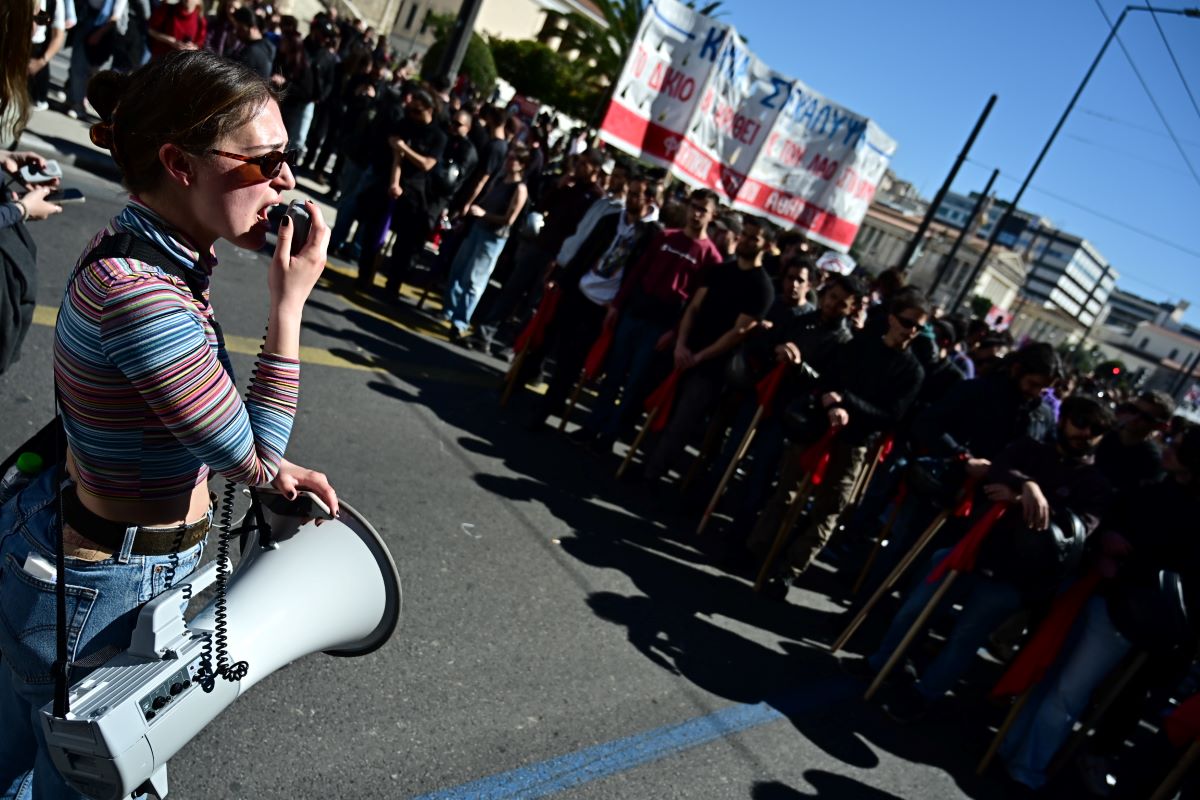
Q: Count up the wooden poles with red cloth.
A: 11